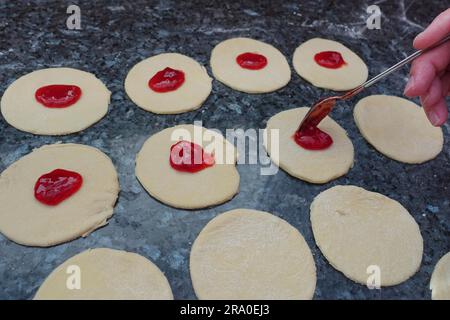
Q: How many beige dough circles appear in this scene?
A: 12